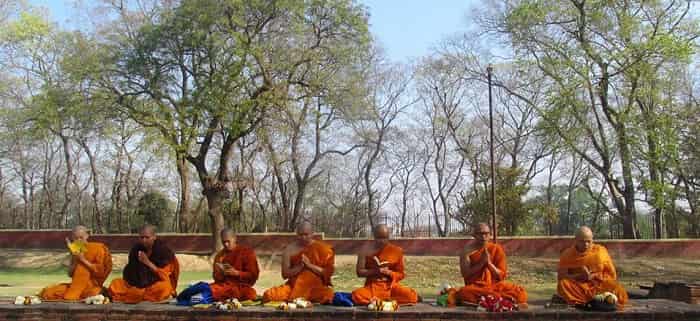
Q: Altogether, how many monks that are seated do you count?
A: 7